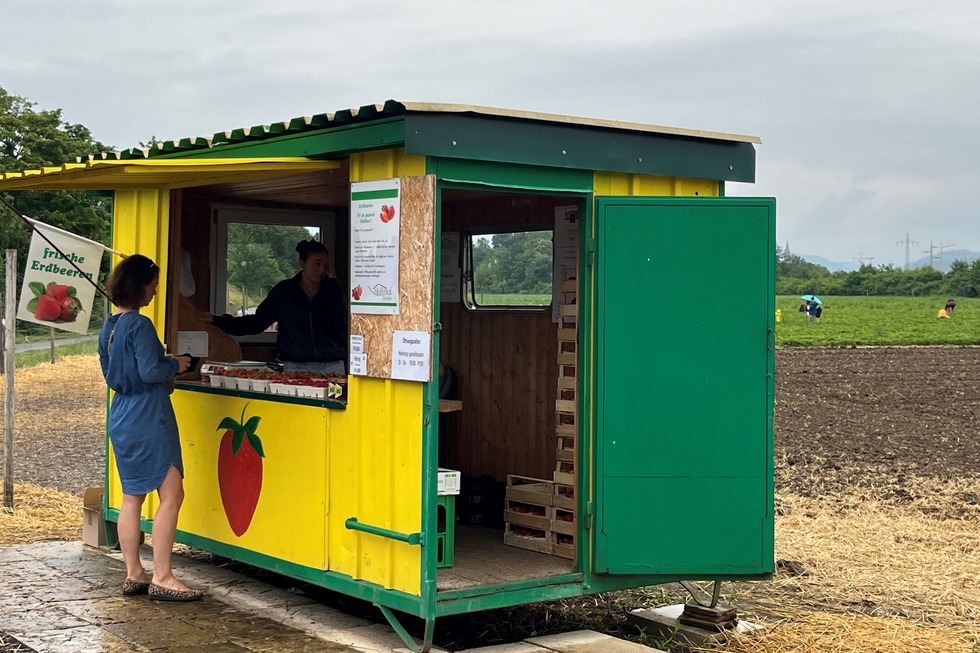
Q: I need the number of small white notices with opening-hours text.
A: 1